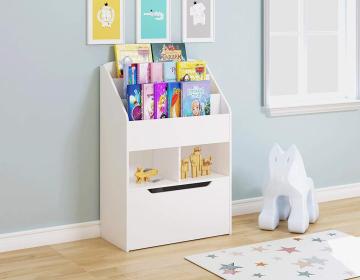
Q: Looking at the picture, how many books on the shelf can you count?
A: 12